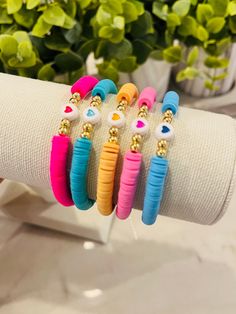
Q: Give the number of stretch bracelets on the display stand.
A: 5